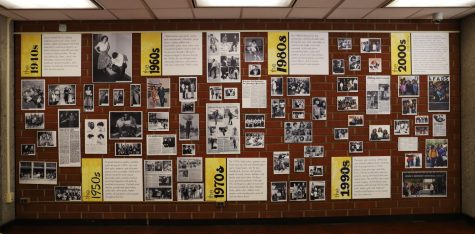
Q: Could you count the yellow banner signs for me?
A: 7